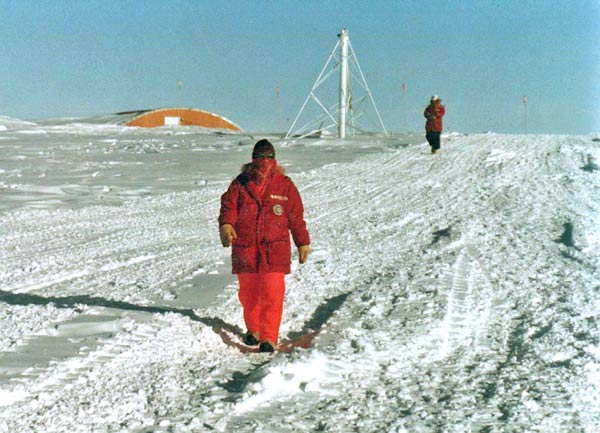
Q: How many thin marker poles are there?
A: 4